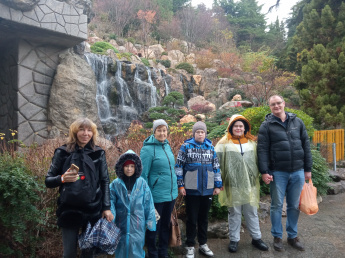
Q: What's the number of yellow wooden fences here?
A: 1